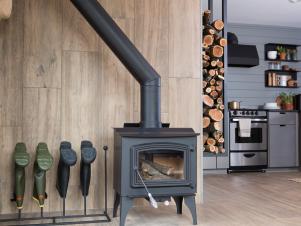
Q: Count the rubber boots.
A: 4